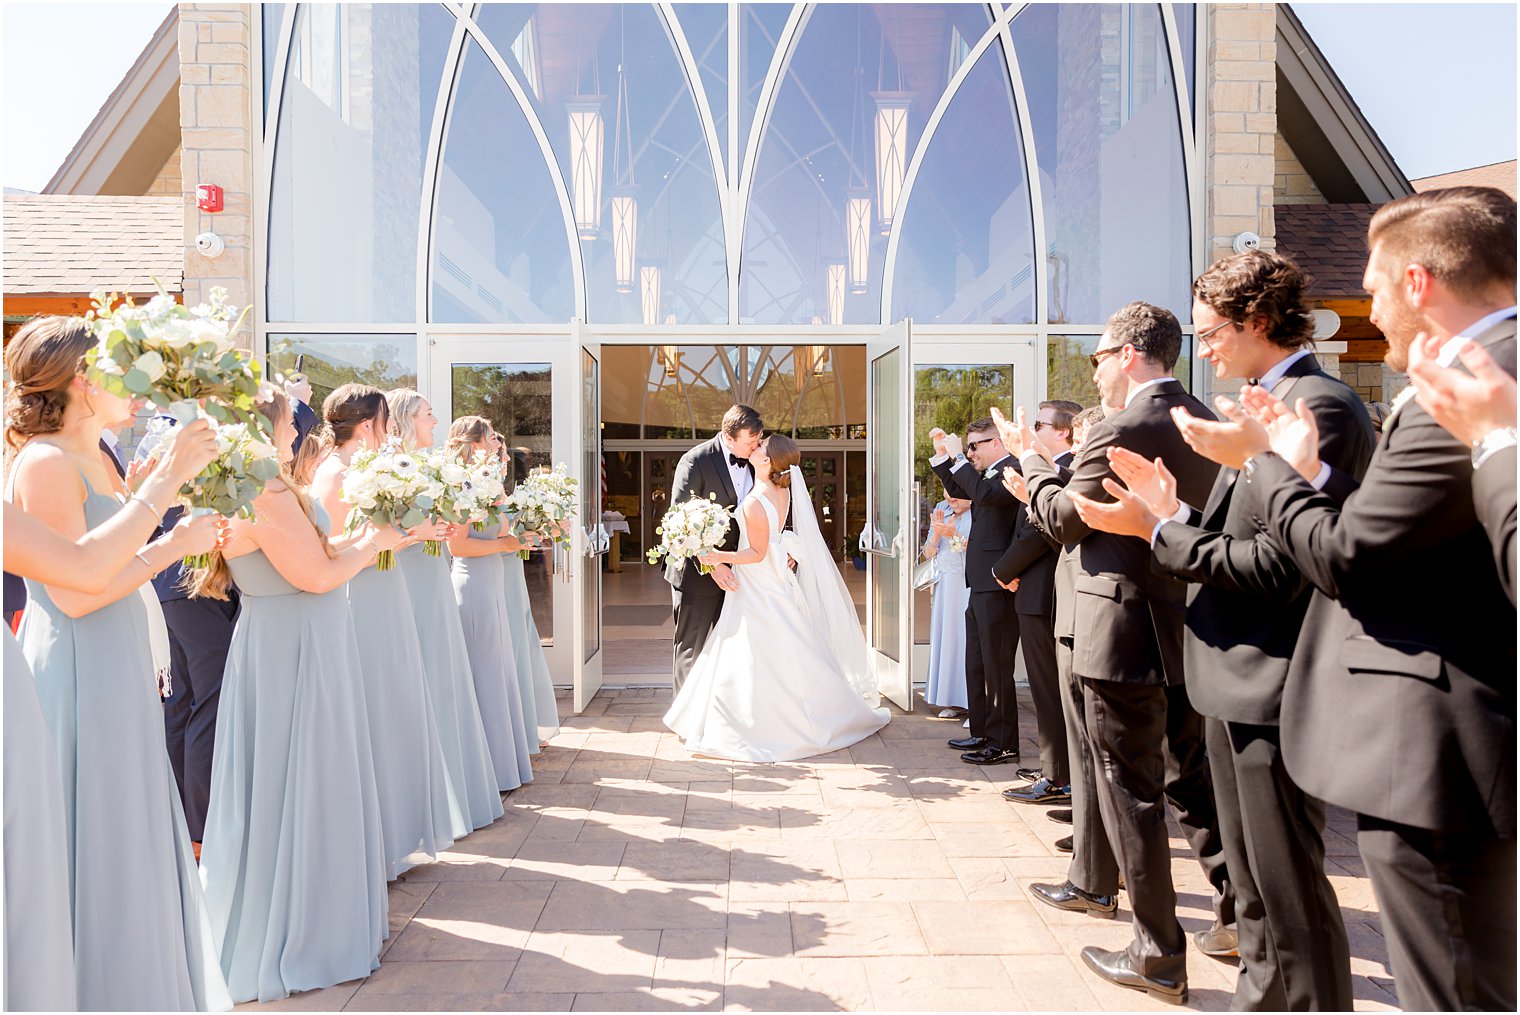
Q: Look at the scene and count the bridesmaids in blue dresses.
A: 7